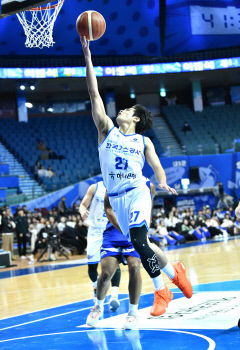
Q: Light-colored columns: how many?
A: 3